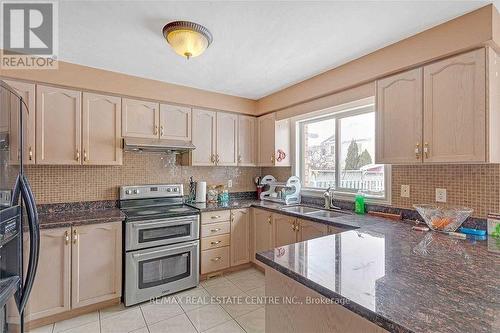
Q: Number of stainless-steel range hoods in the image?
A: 1